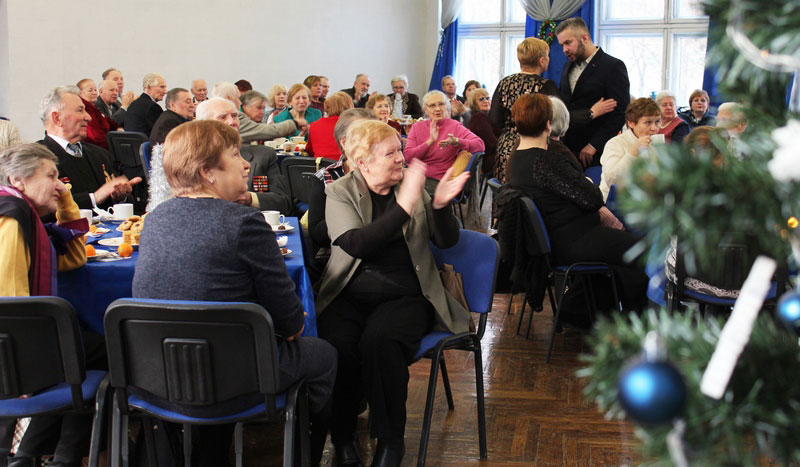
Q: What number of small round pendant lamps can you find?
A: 0